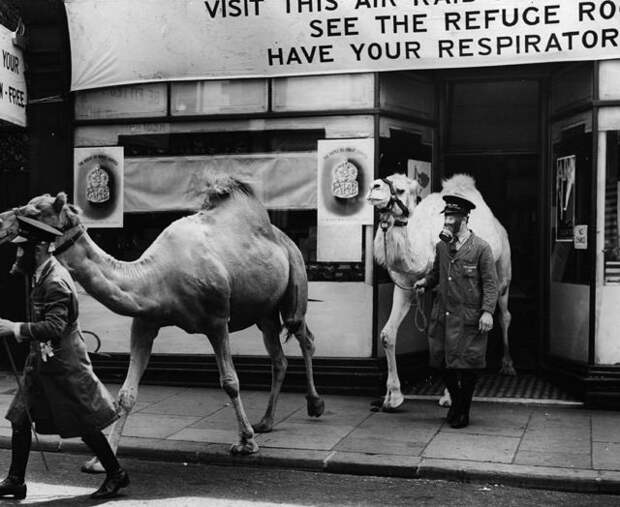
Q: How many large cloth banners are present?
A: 2